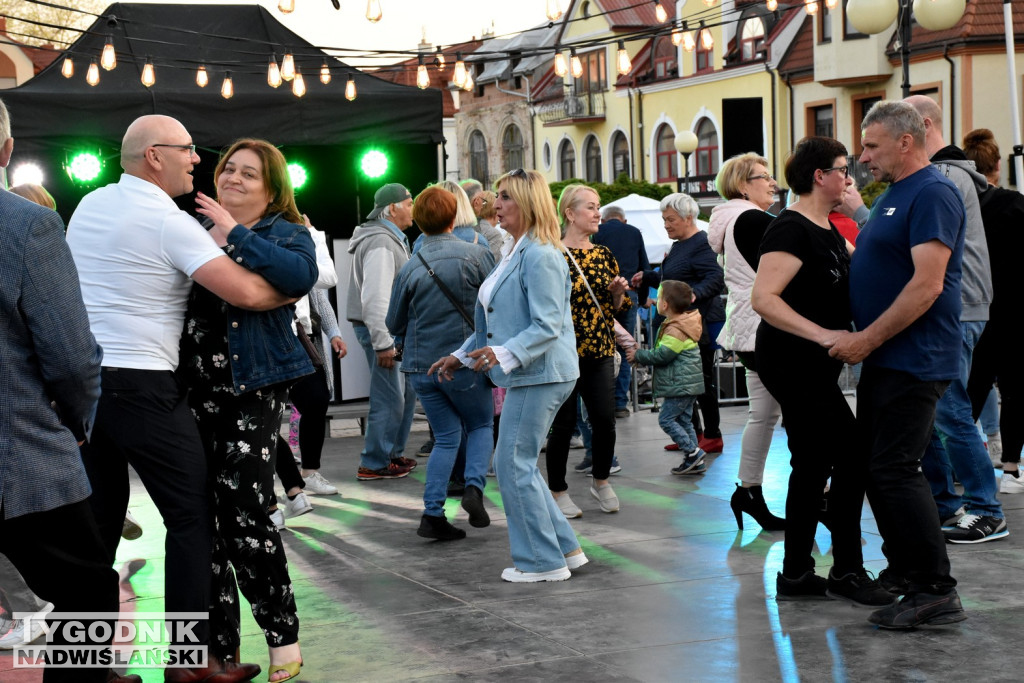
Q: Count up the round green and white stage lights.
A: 4